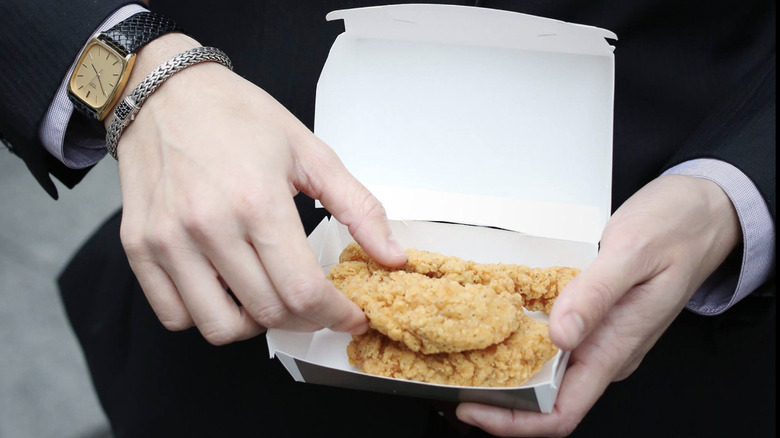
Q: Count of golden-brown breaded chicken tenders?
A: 3